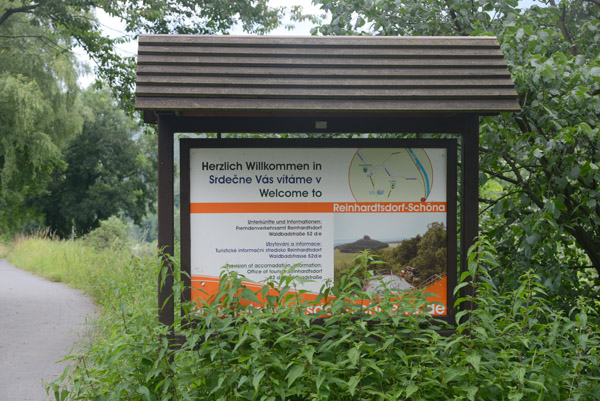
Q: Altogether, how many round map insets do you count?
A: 1